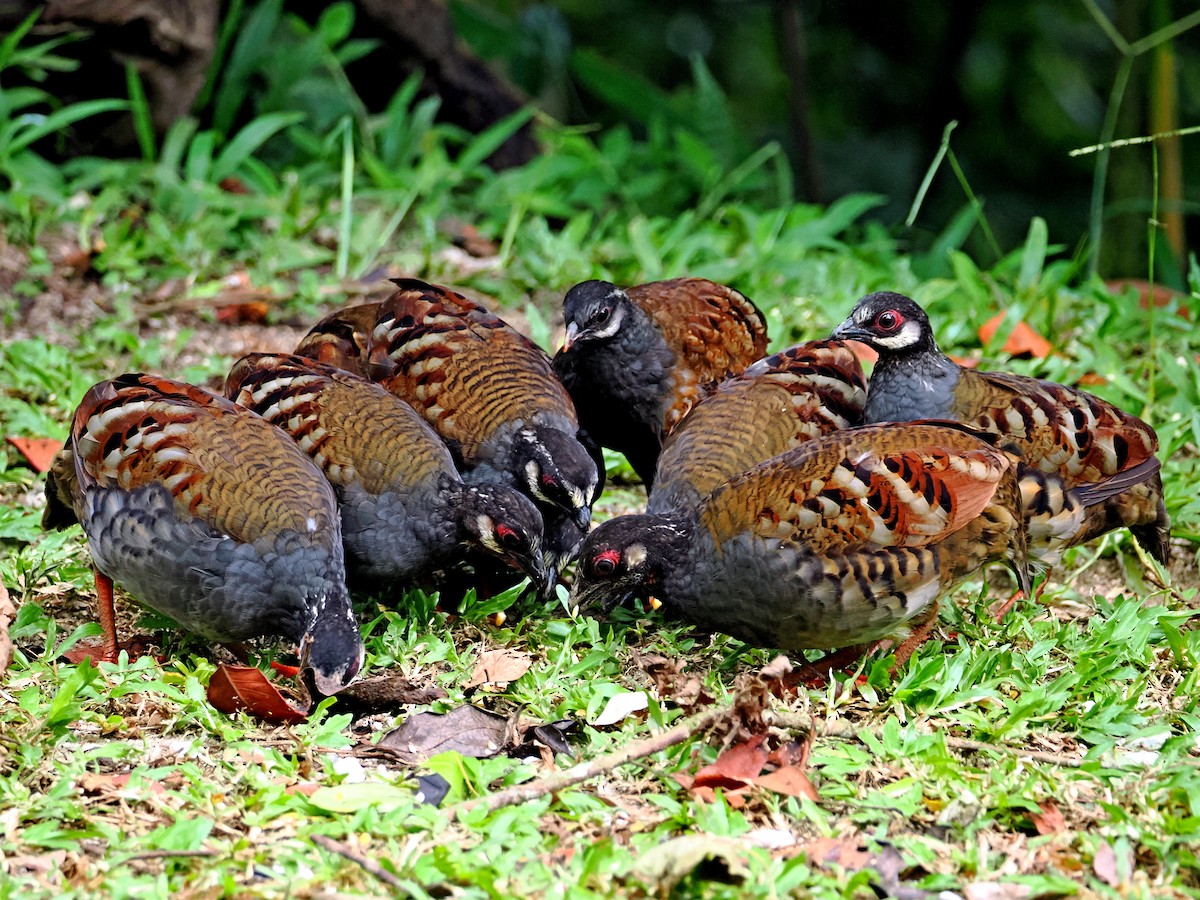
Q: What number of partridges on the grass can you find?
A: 8